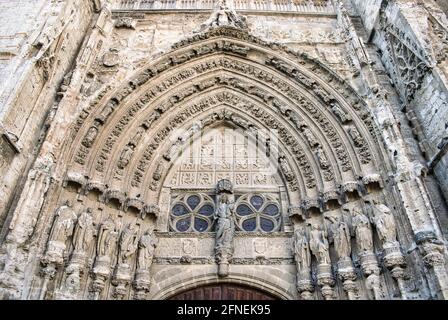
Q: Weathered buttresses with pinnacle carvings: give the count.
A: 2